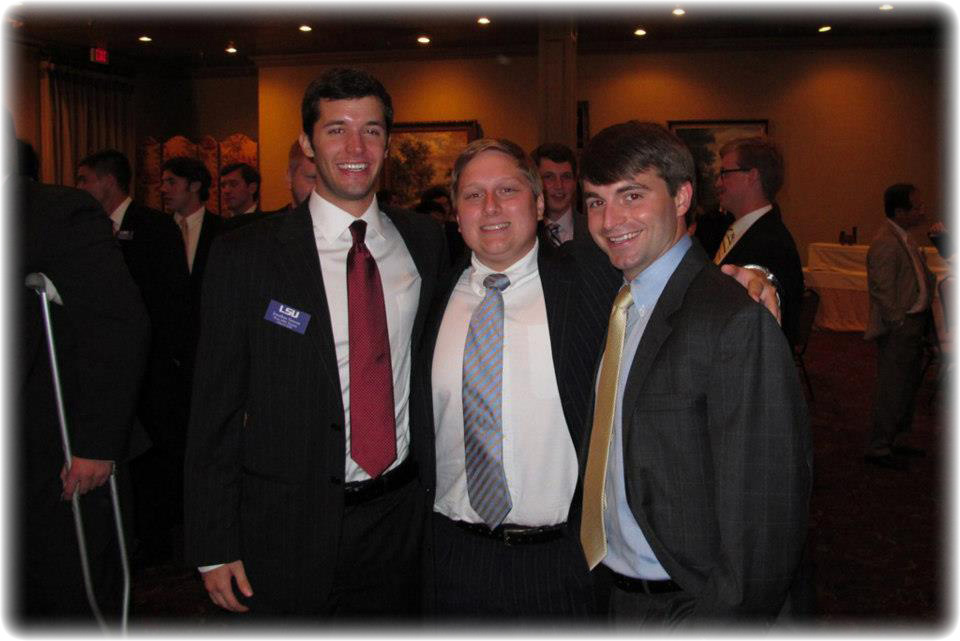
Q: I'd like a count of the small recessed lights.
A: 9